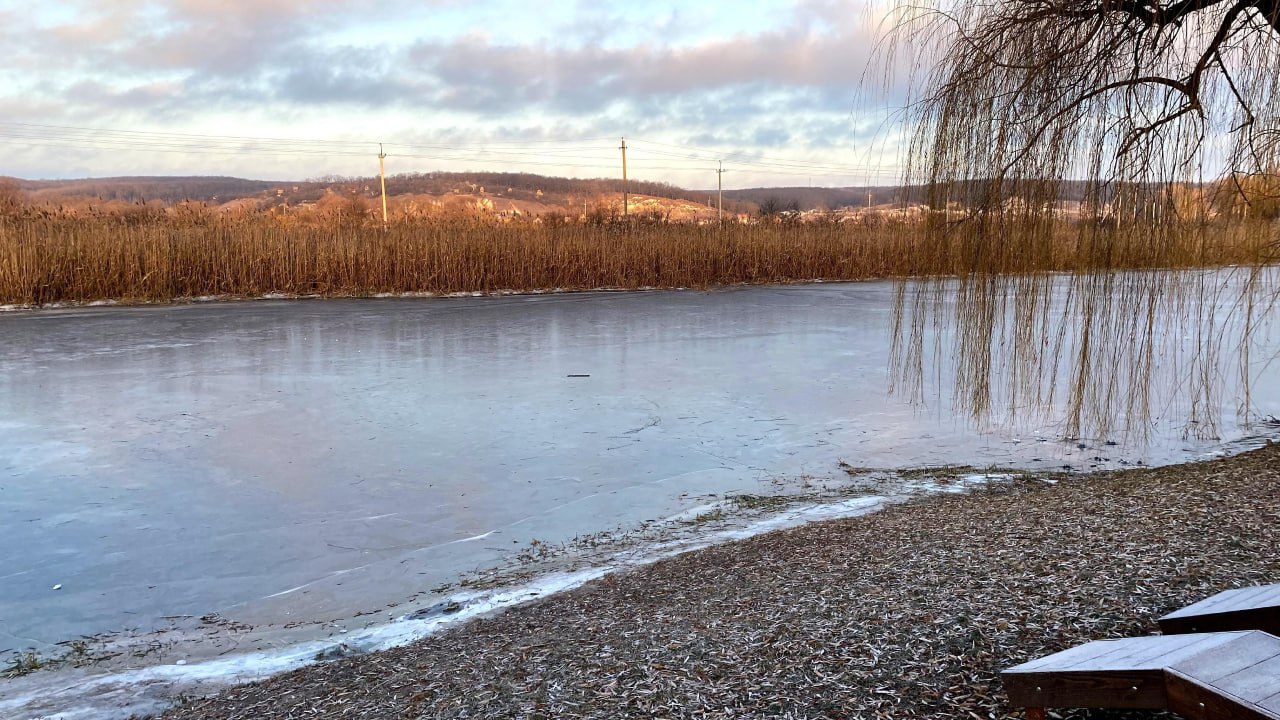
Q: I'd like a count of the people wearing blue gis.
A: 0